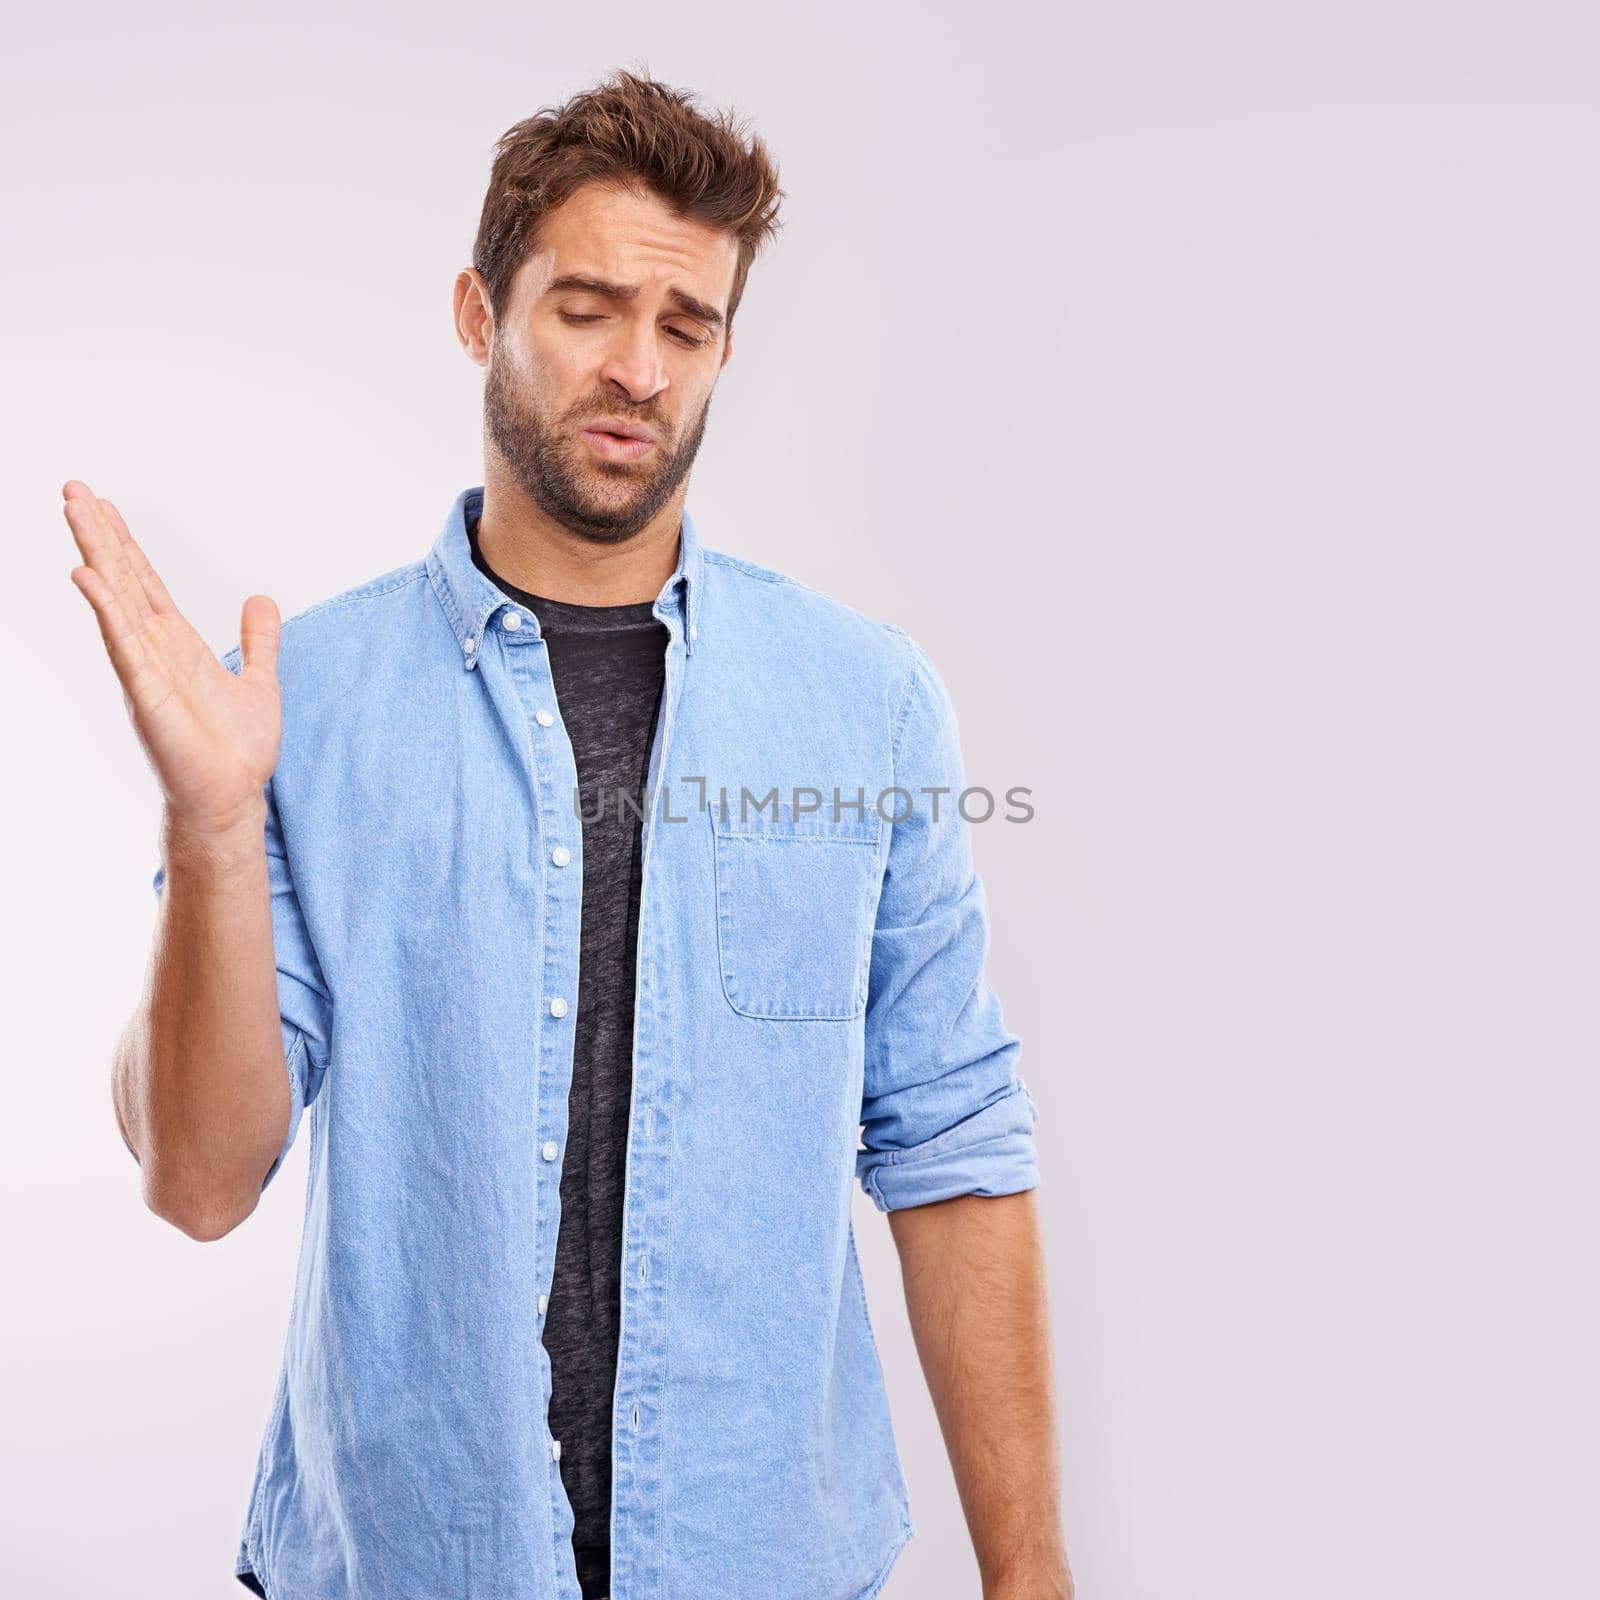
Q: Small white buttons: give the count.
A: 9